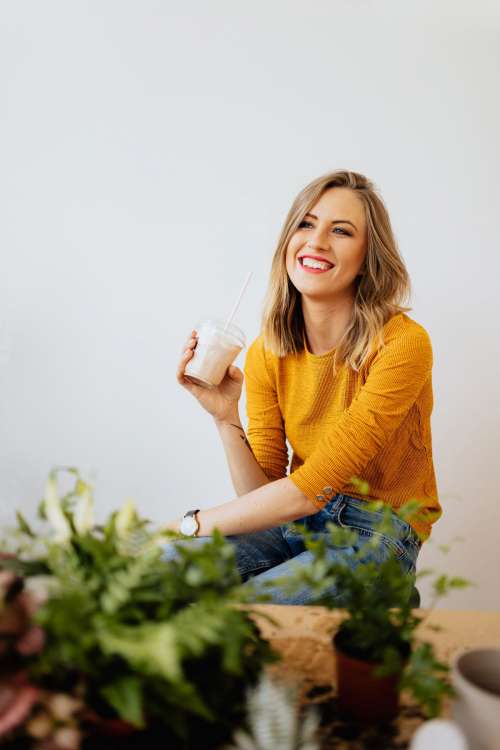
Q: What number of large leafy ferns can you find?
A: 1